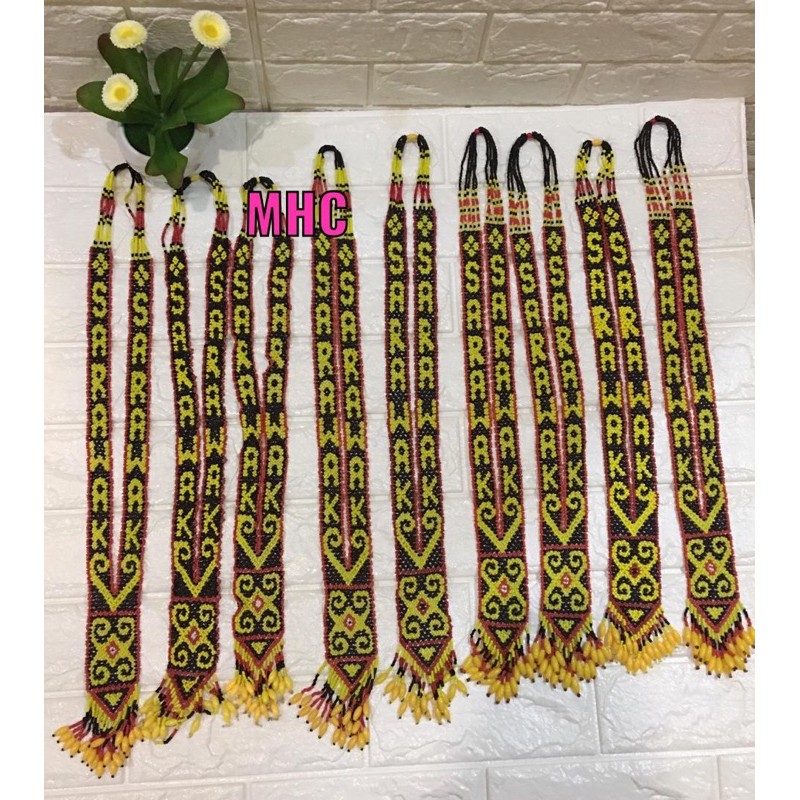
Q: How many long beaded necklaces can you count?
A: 9